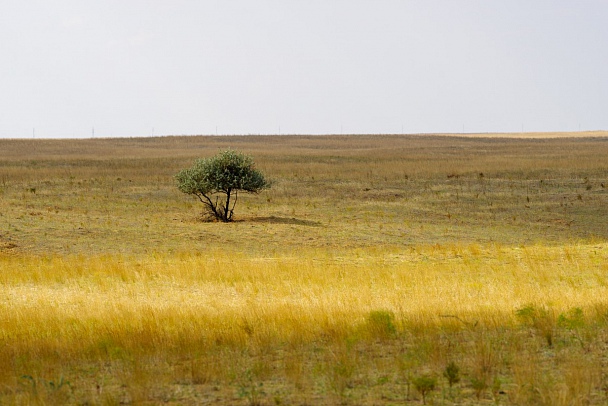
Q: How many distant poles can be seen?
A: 10